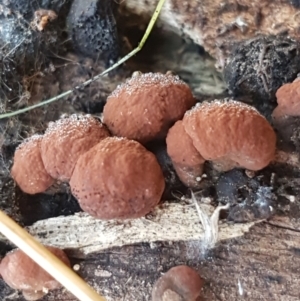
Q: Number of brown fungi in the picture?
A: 9